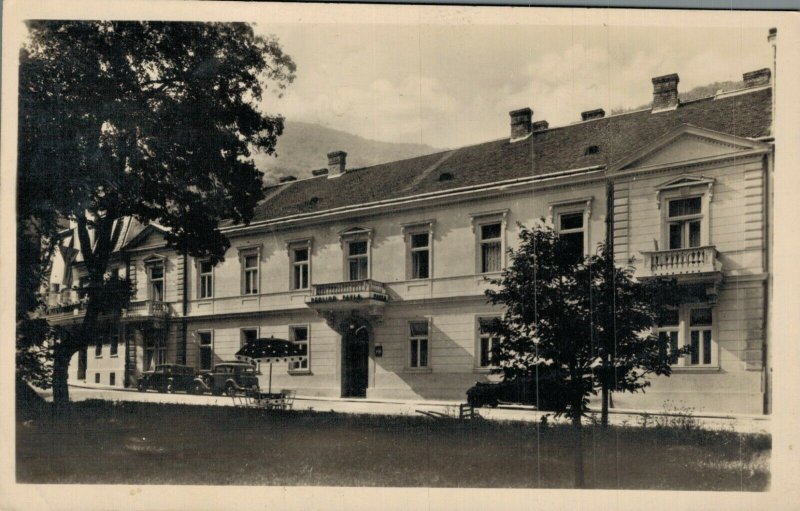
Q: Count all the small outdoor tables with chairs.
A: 1